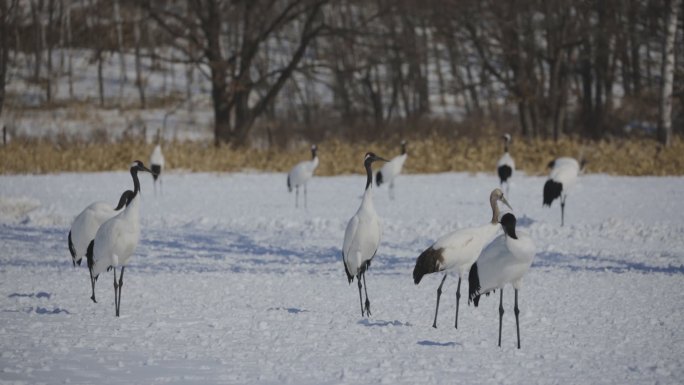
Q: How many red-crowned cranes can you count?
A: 10